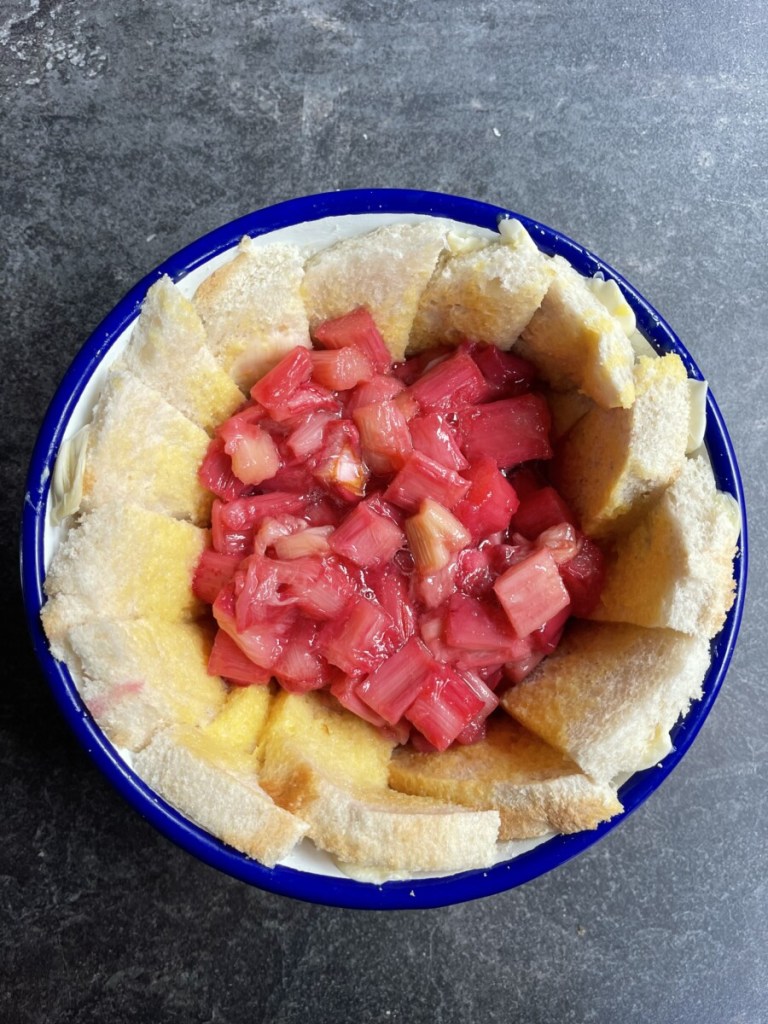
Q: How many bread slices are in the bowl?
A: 14